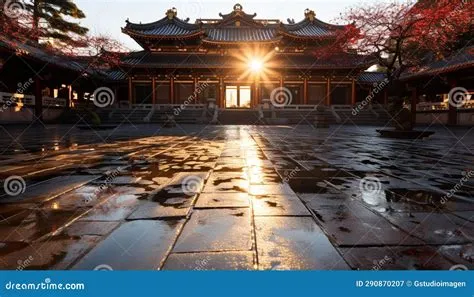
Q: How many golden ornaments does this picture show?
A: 3